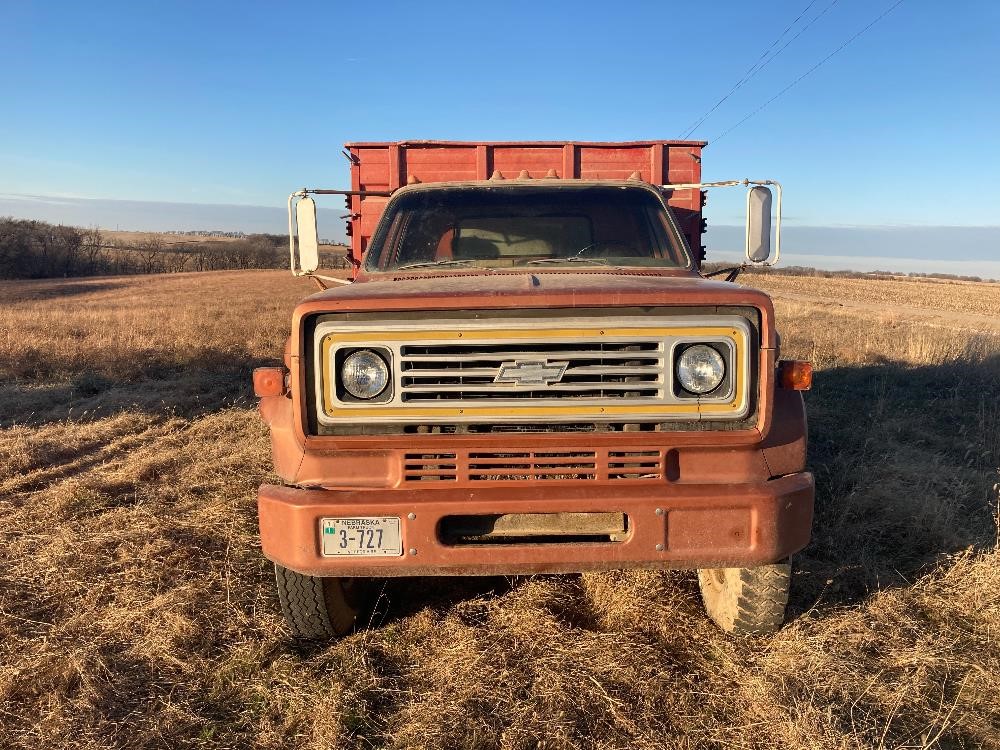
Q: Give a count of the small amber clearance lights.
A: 5